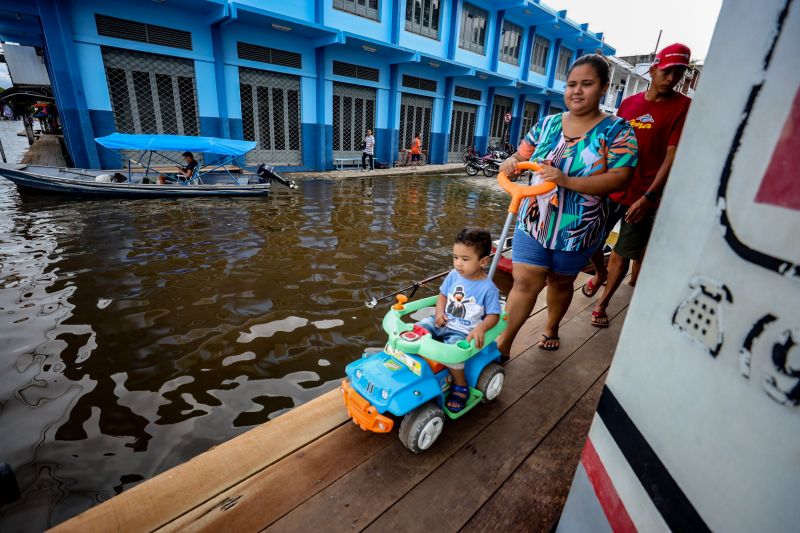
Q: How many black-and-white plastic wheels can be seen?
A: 2